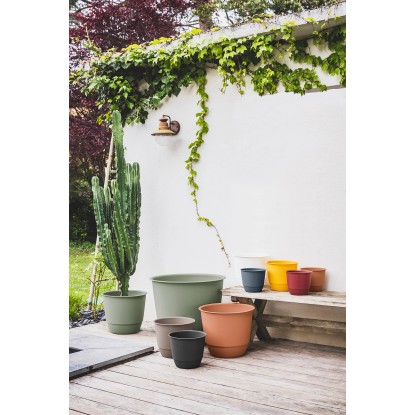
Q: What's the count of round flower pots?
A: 10